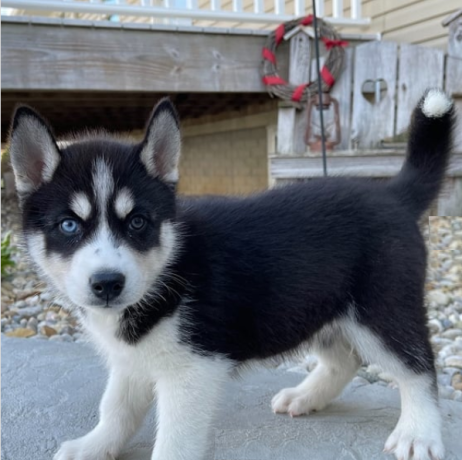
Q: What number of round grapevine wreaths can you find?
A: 1